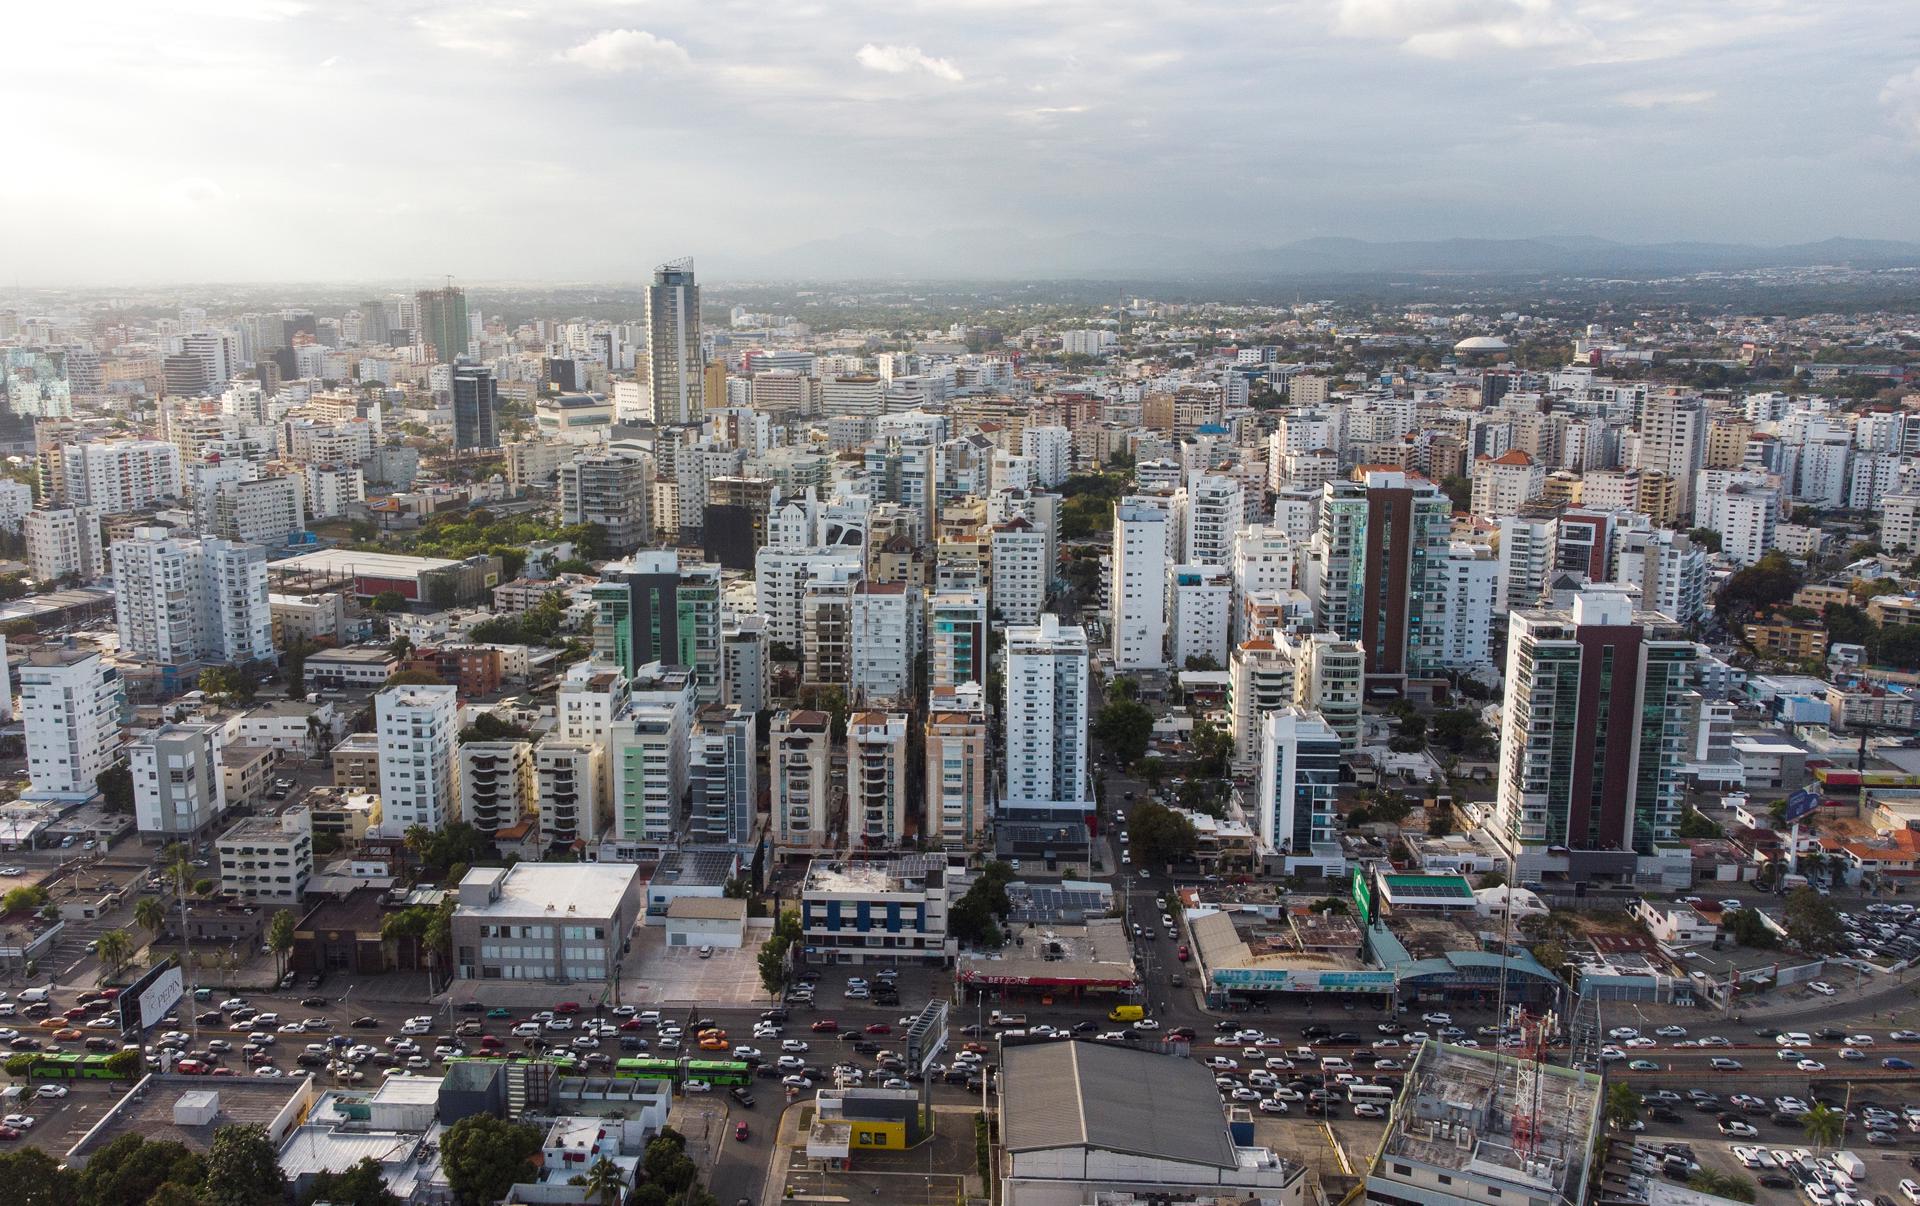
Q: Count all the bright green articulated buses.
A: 3